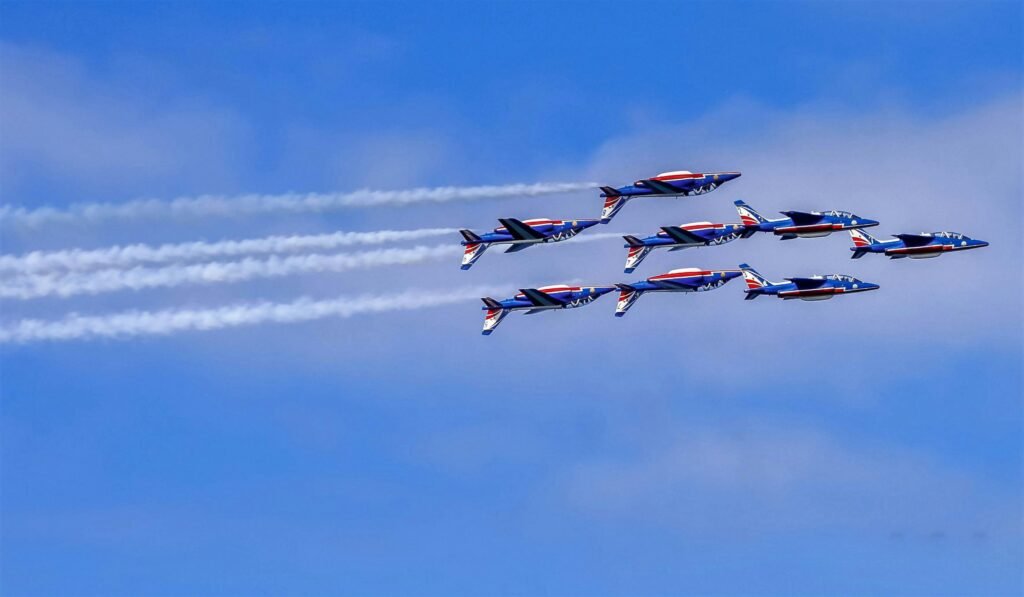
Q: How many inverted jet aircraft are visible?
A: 5